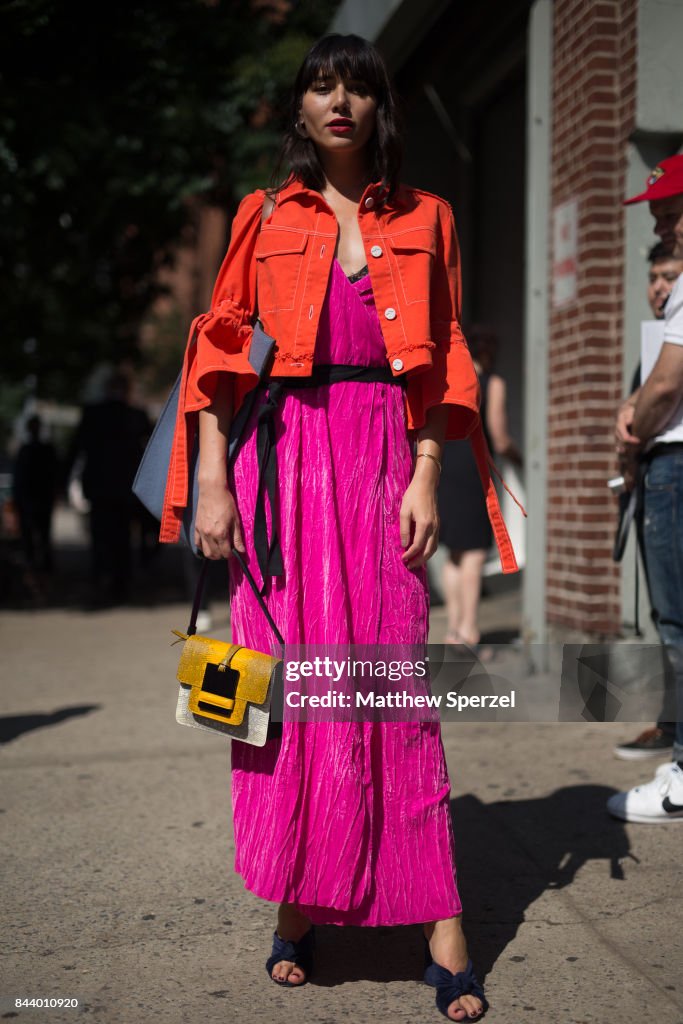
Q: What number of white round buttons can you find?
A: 4